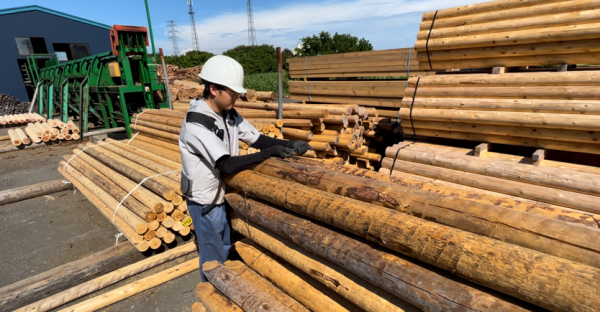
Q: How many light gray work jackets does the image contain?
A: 1